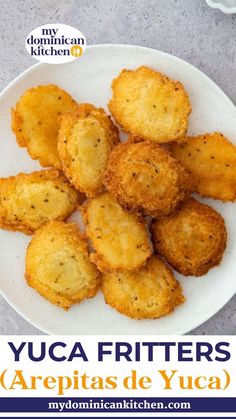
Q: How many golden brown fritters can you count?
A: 10